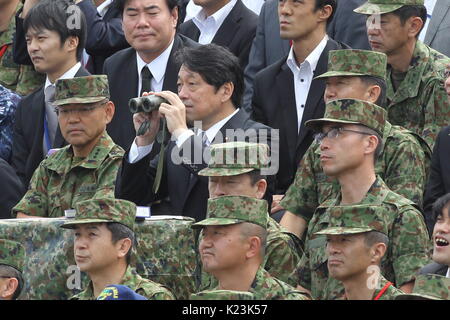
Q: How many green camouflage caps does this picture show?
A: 11